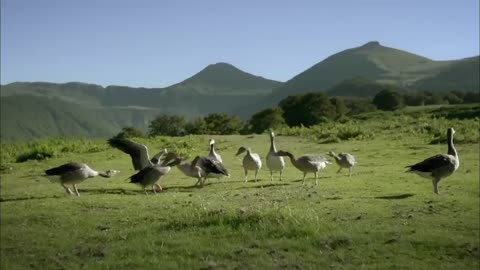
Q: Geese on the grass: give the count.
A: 9